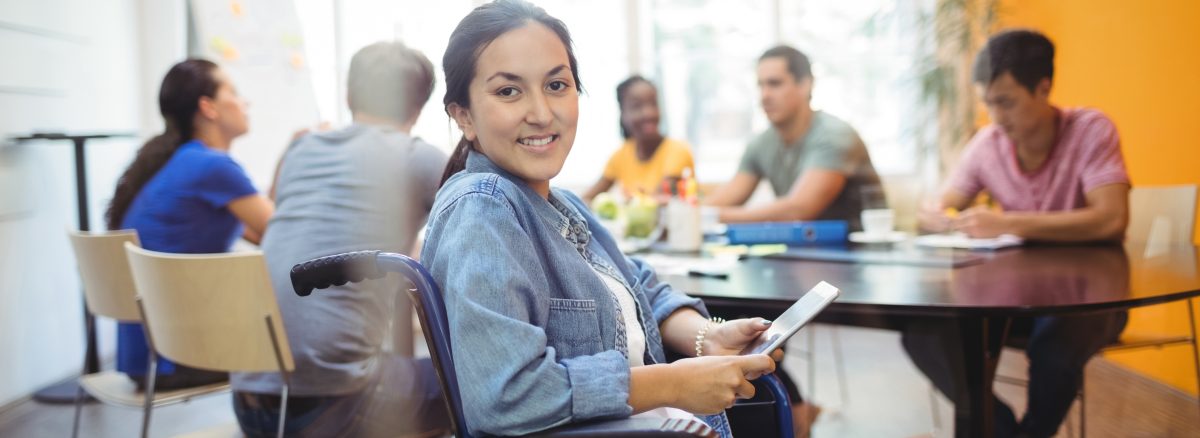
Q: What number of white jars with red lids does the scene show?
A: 0